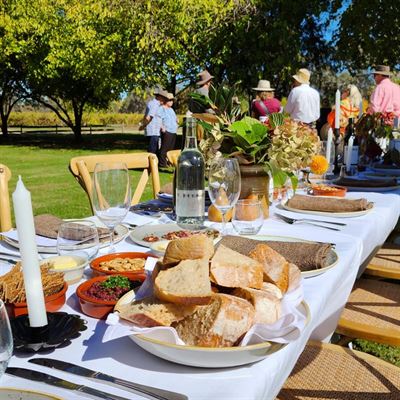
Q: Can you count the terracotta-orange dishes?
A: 4